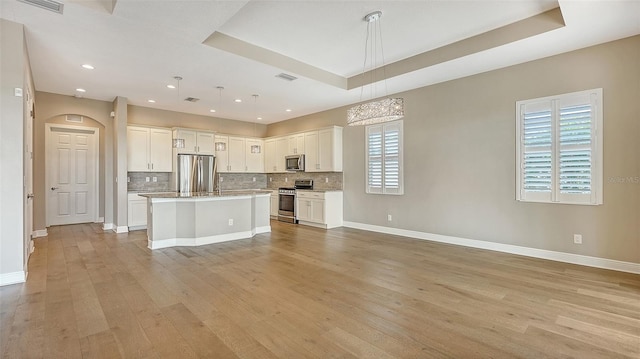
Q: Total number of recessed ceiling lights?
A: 8